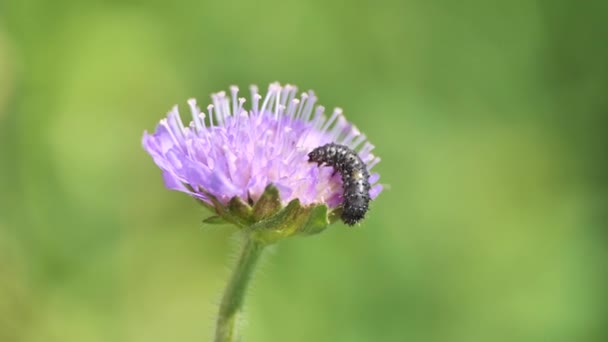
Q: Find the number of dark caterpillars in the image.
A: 1